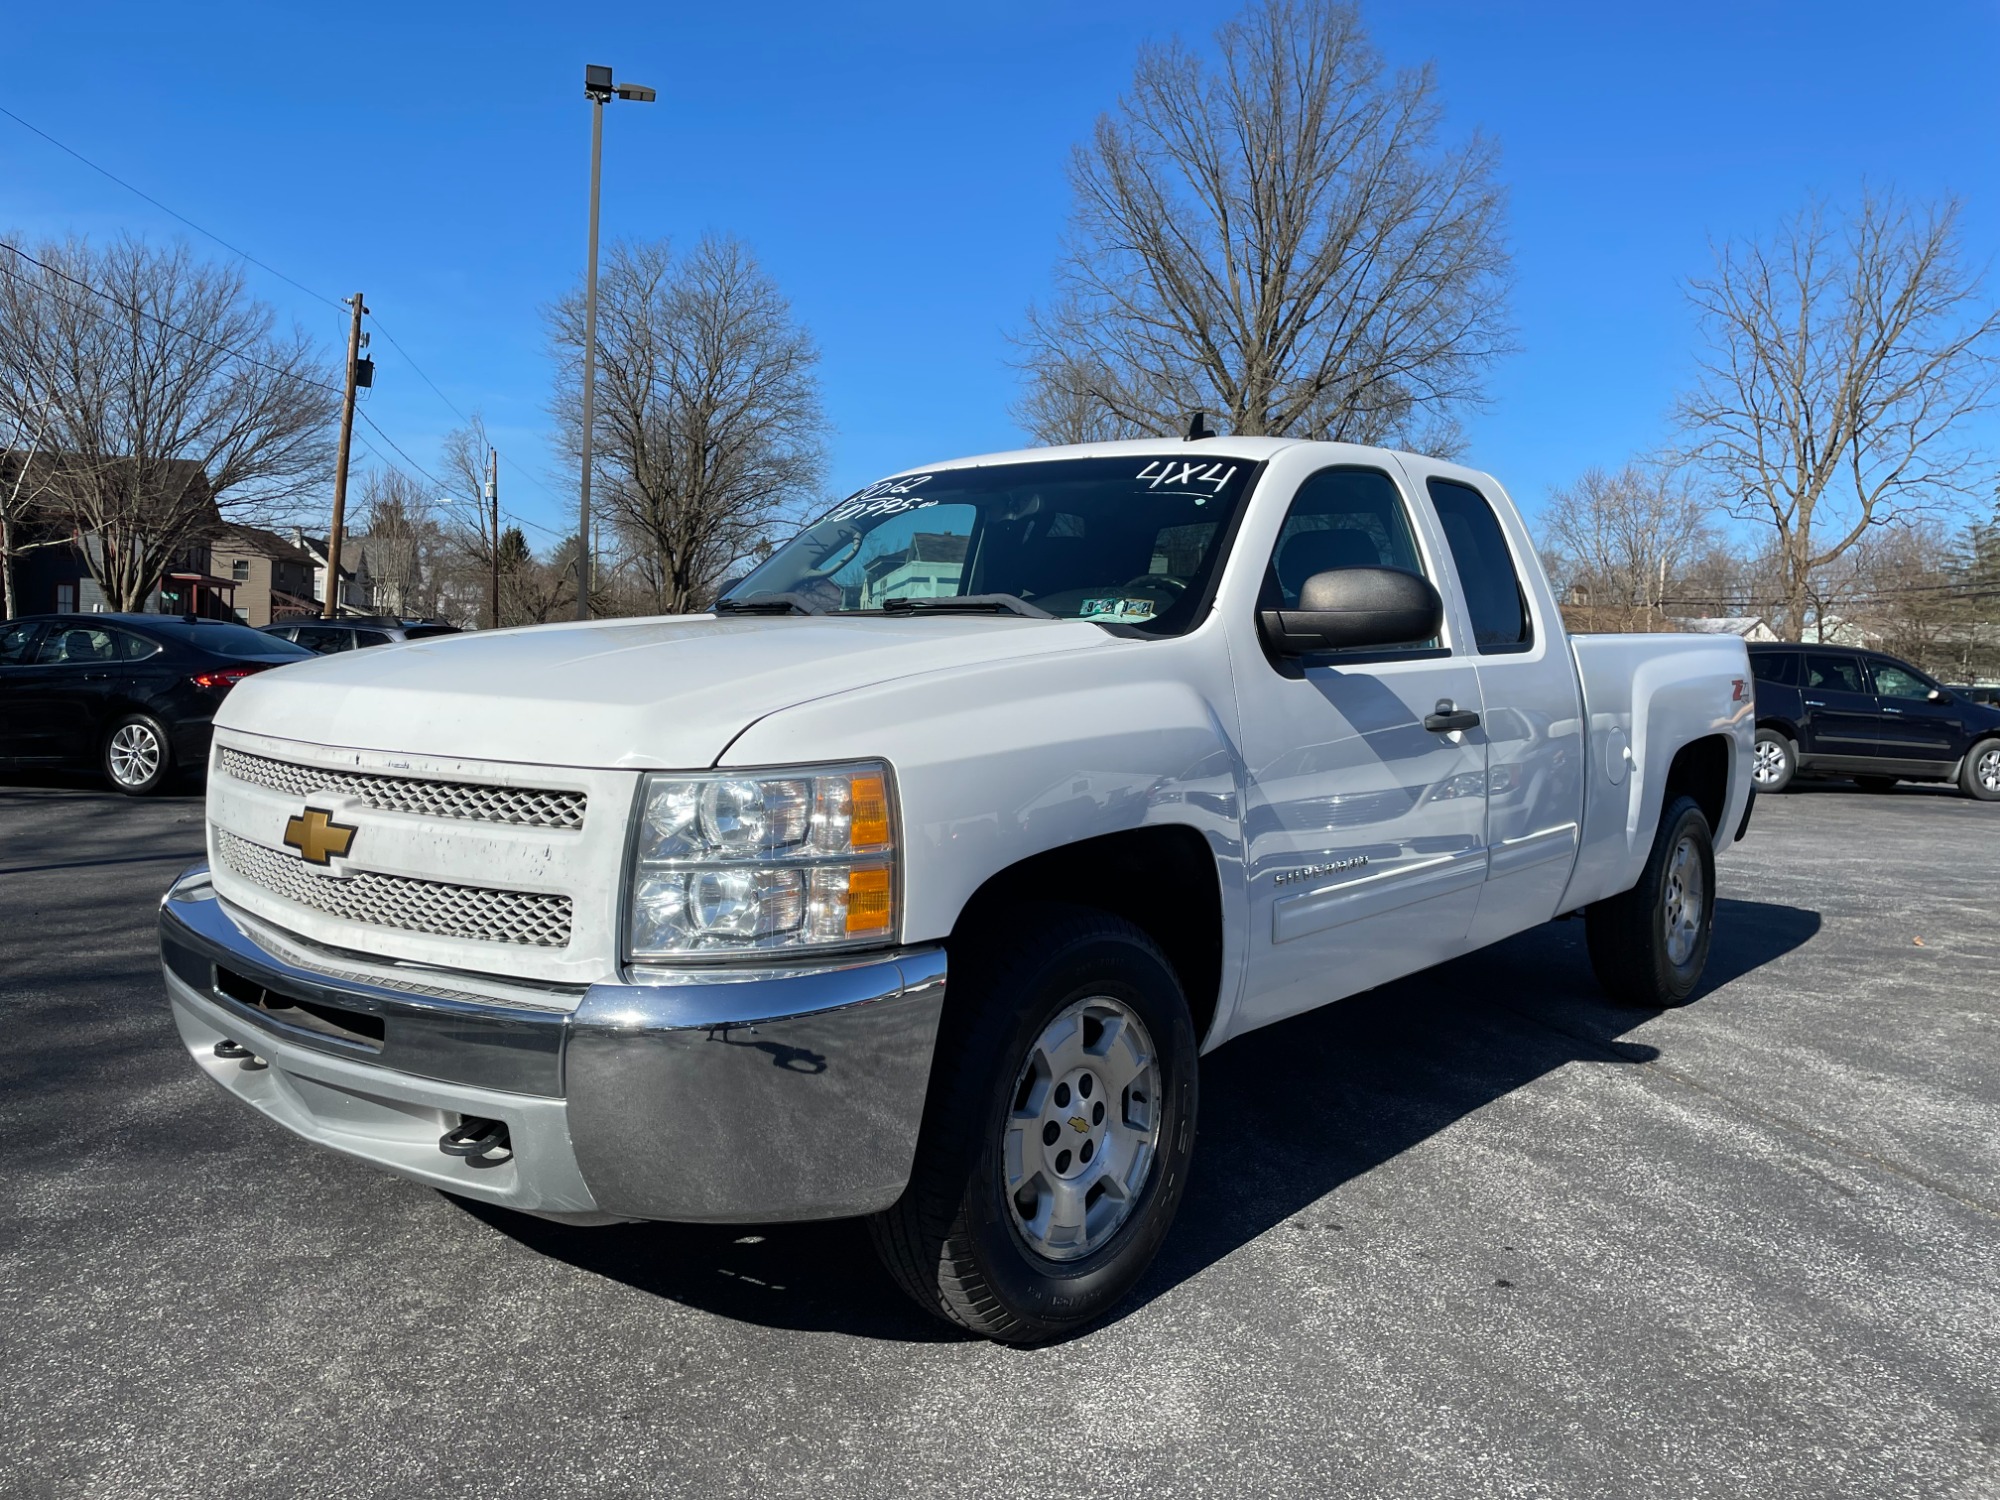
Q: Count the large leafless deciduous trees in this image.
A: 4